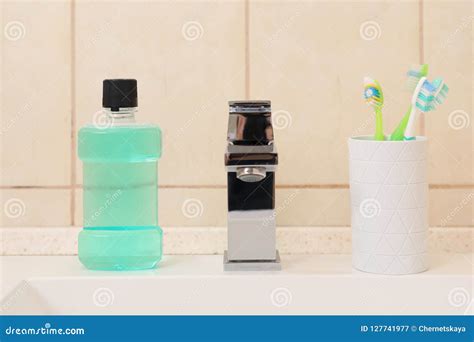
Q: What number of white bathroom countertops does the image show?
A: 1